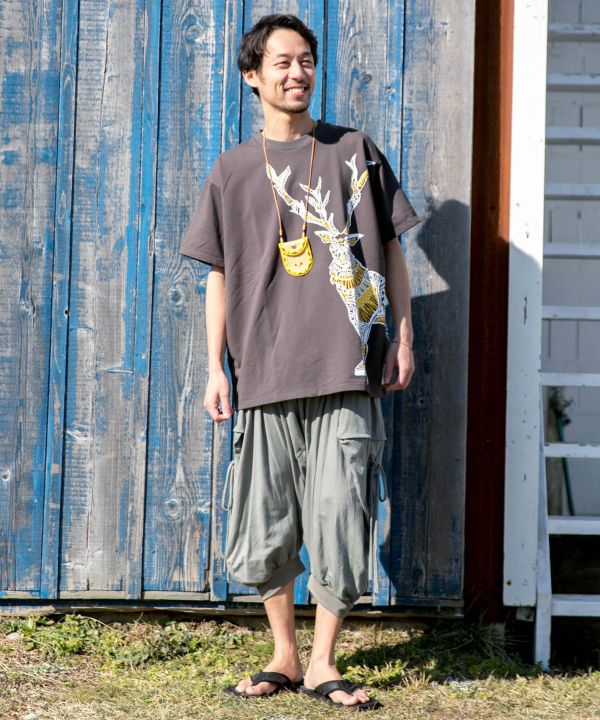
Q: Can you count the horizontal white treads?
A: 10